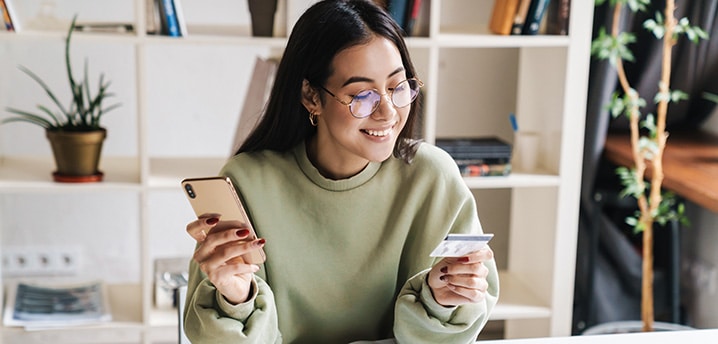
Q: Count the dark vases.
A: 1